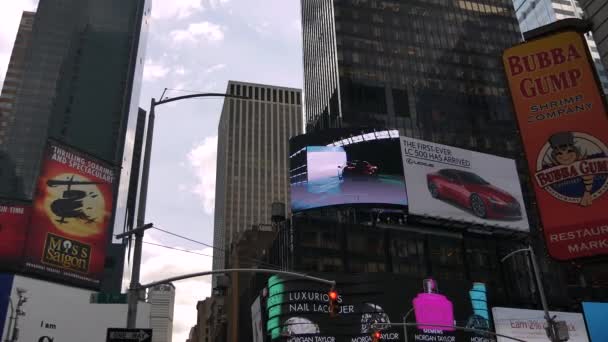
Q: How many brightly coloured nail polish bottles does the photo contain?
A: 3